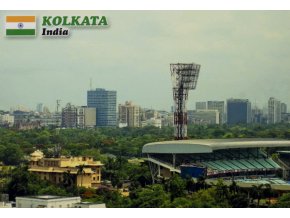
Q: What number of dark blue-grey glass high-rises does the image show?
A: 2